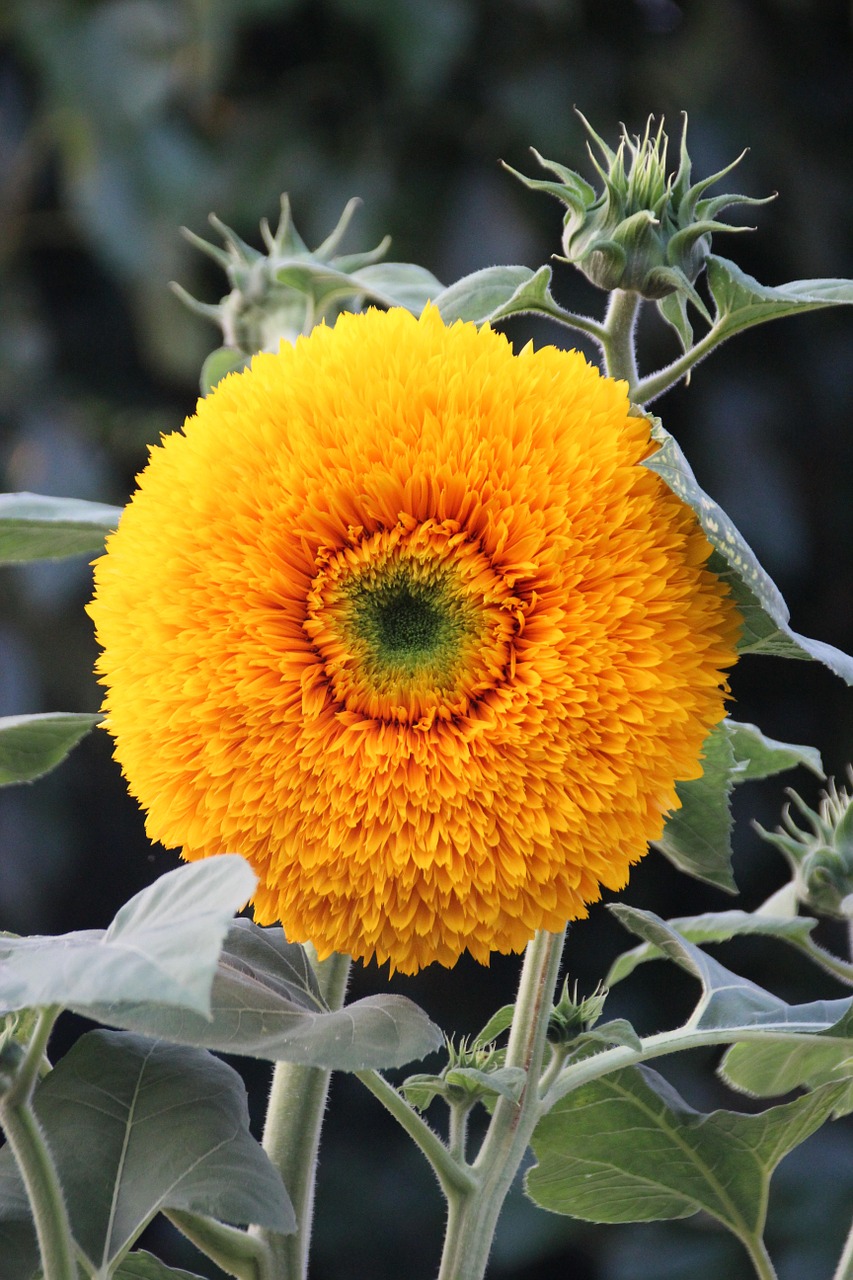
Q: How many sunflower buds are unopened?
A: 5